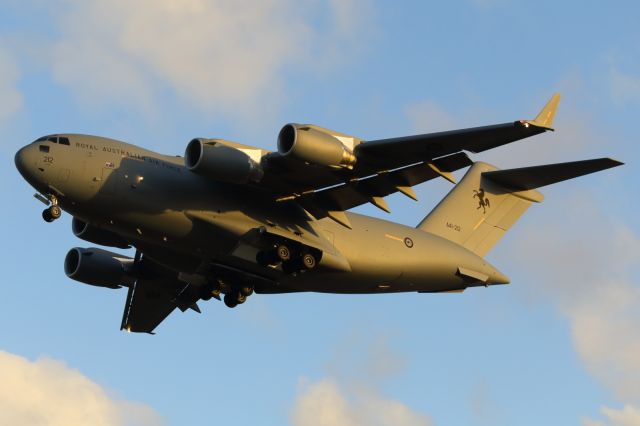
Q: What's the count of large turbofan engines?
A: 4